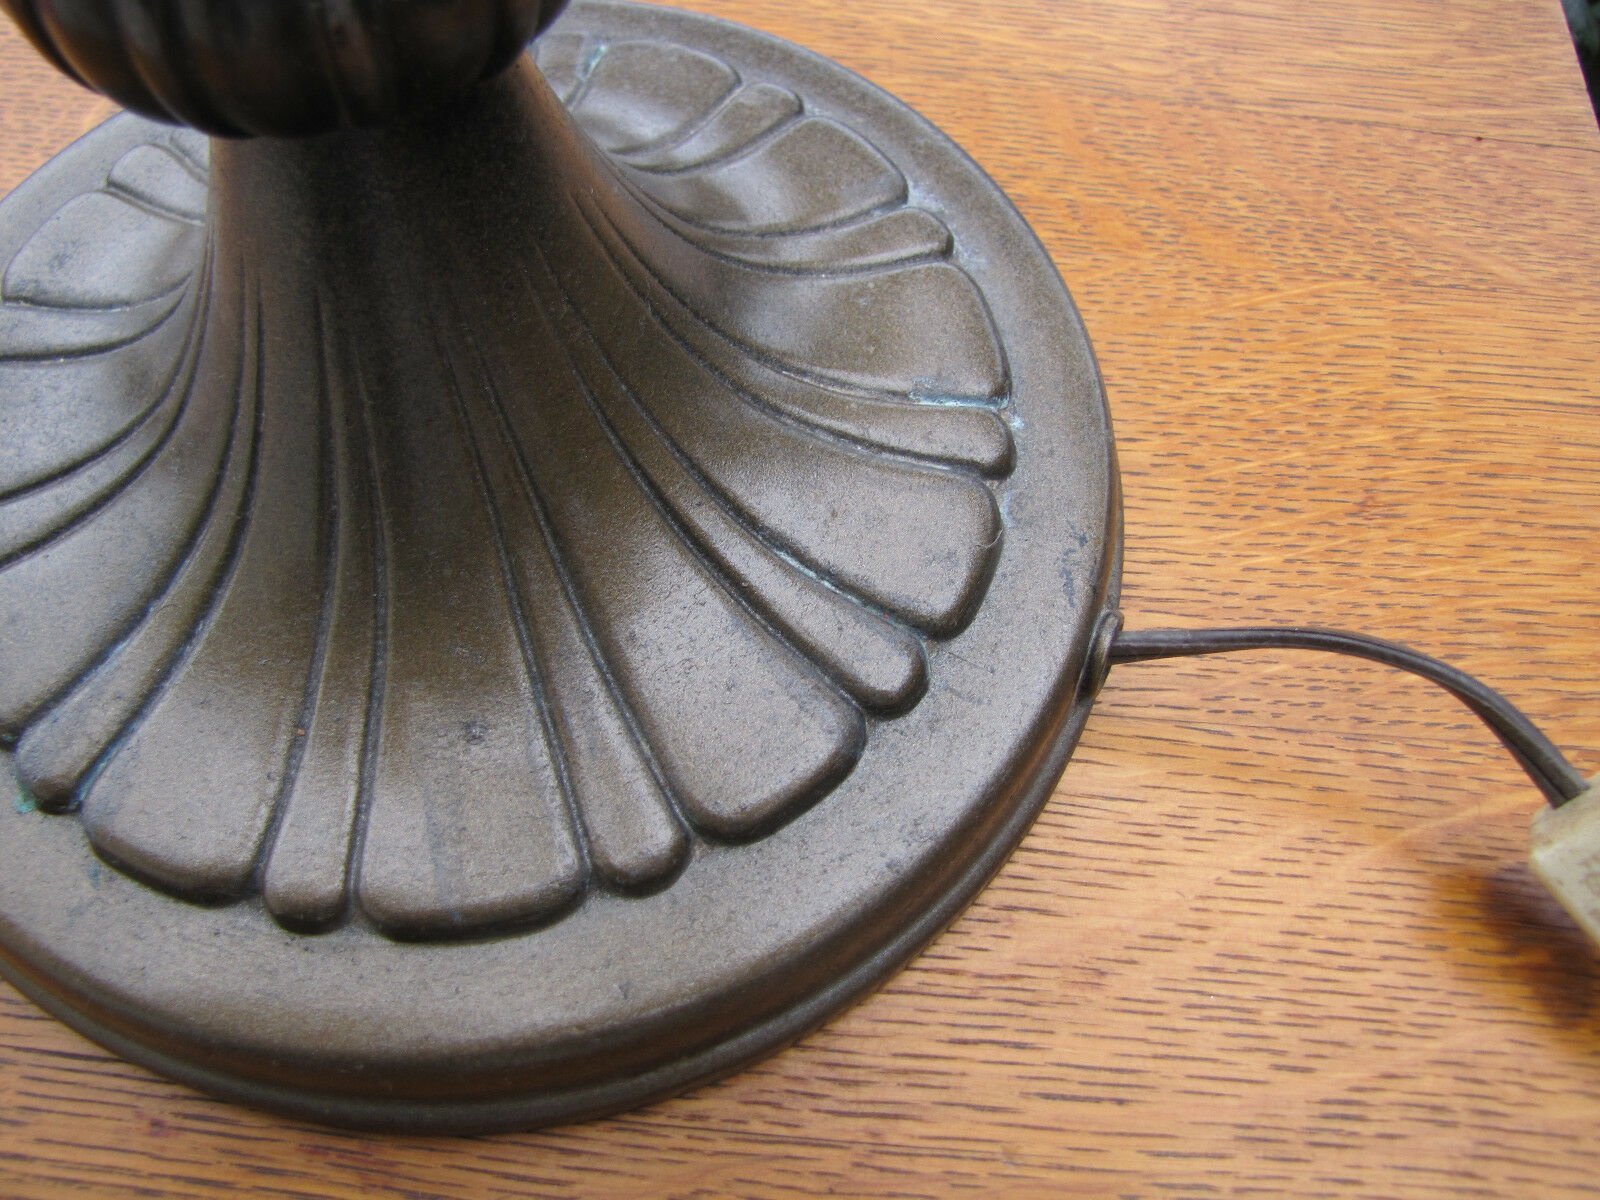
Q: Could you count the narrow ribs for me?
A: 11